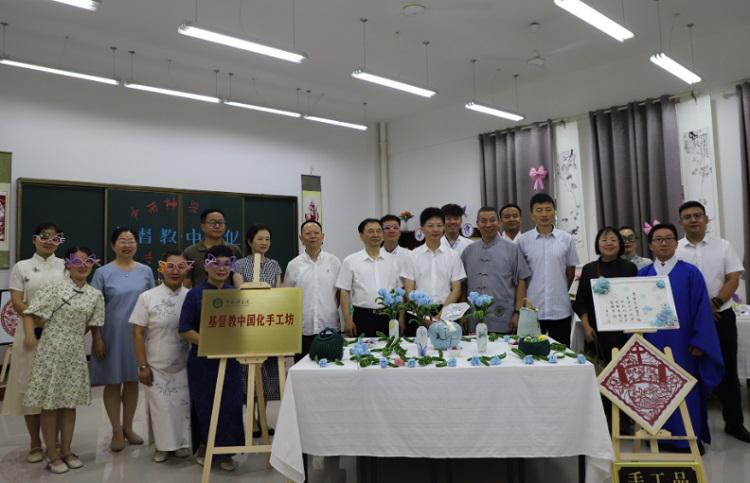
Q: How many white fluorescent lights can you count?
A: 10